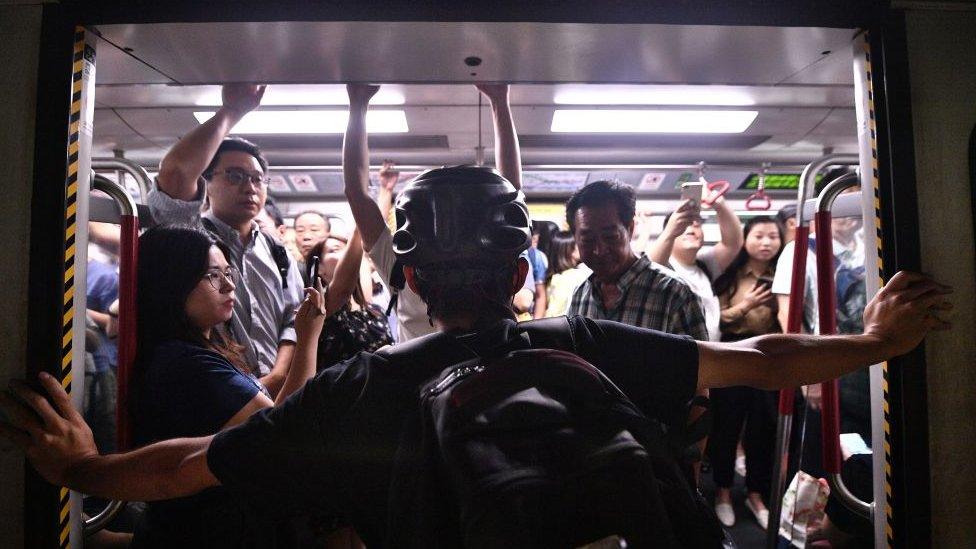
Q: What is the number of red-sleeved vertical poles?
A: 3